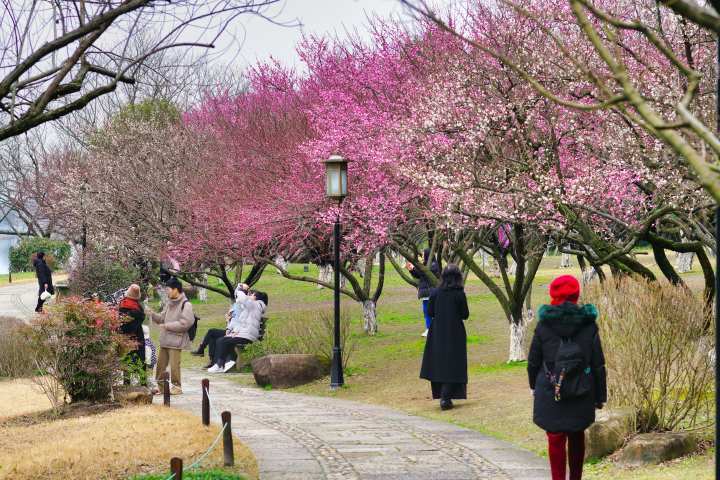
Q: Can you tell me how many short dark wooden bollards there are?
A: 4